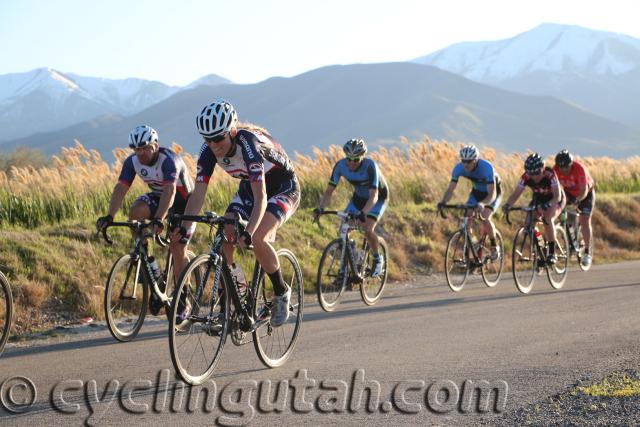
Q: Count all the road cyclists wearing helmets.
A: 6